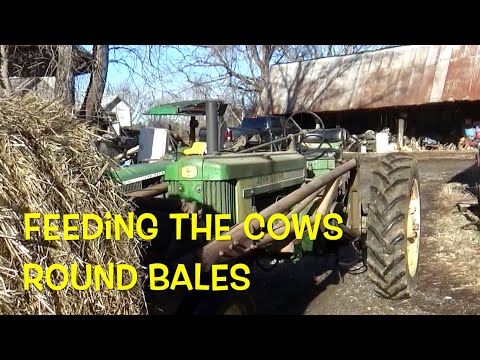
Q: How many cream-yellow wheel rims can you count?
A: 1